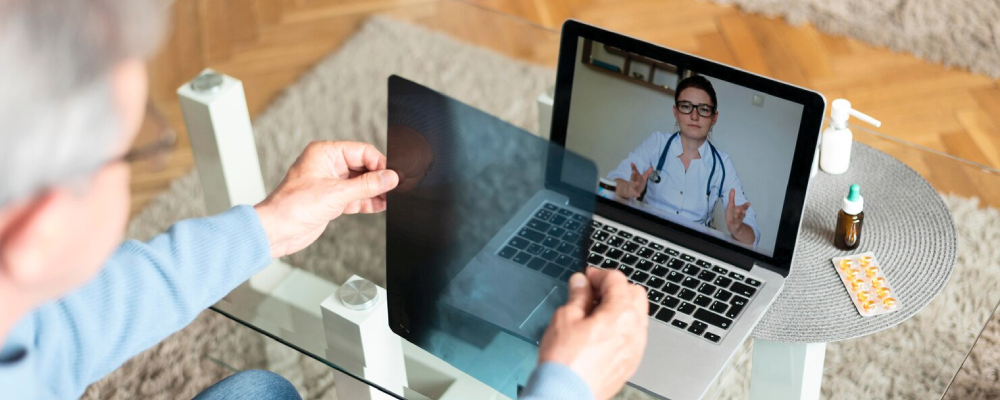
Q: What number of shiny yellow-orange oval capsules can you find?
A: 10